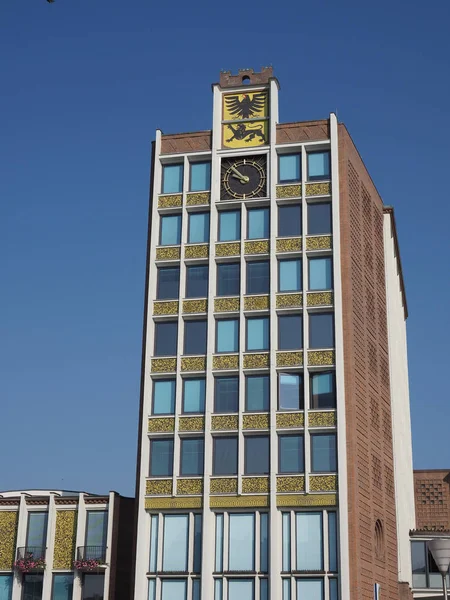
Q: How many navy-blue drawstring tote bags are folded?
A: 0